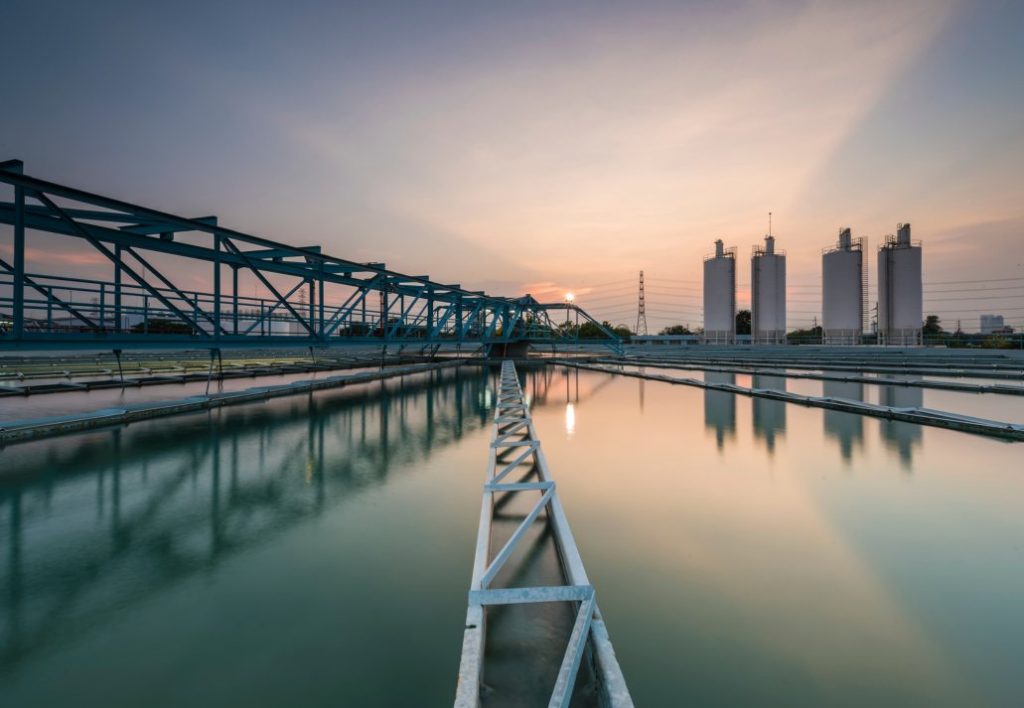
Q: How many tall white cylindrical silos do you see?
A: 4